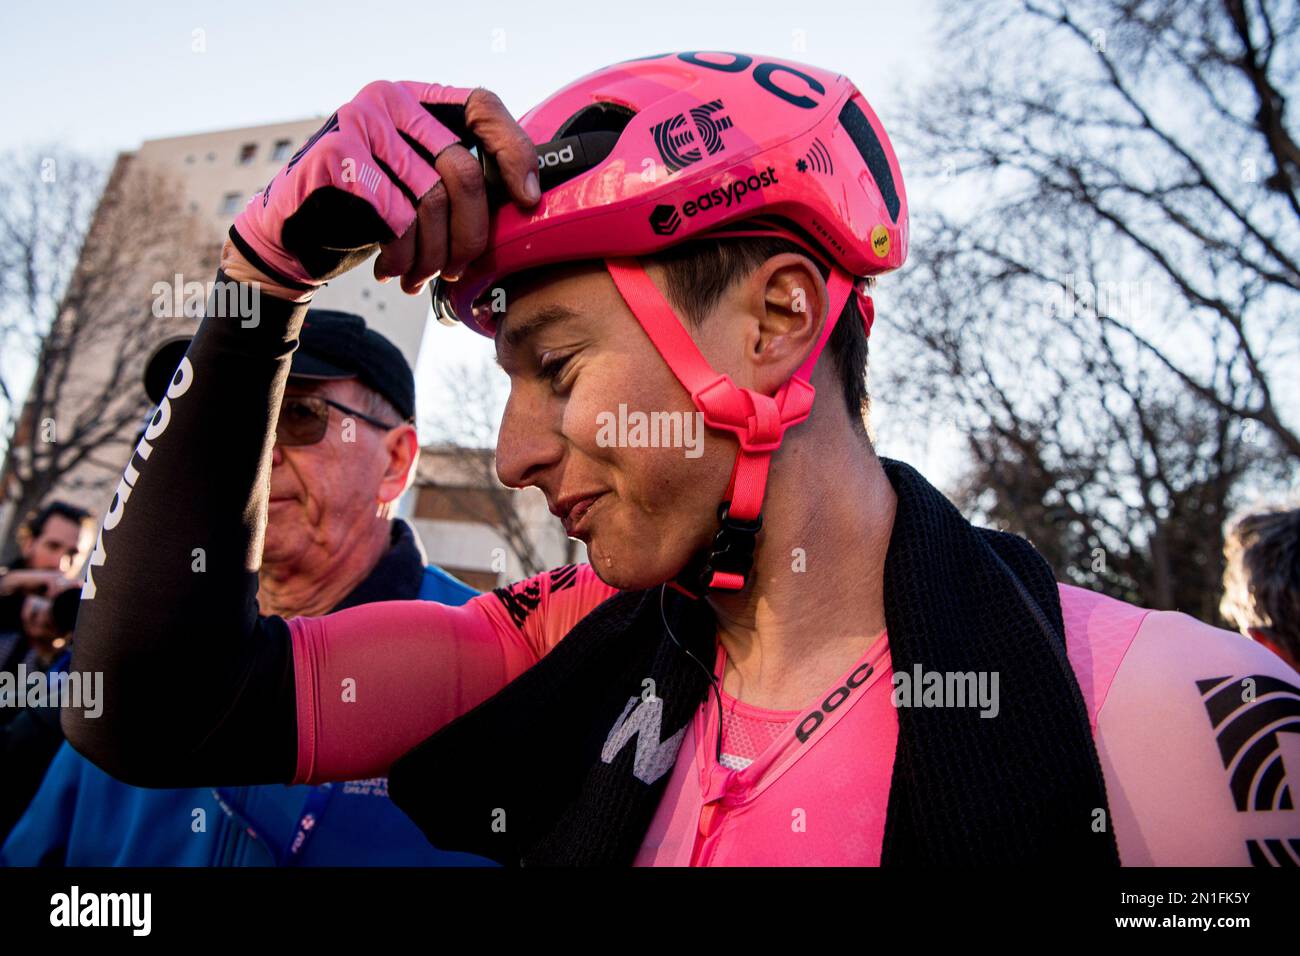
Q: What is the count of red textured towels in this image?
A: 0